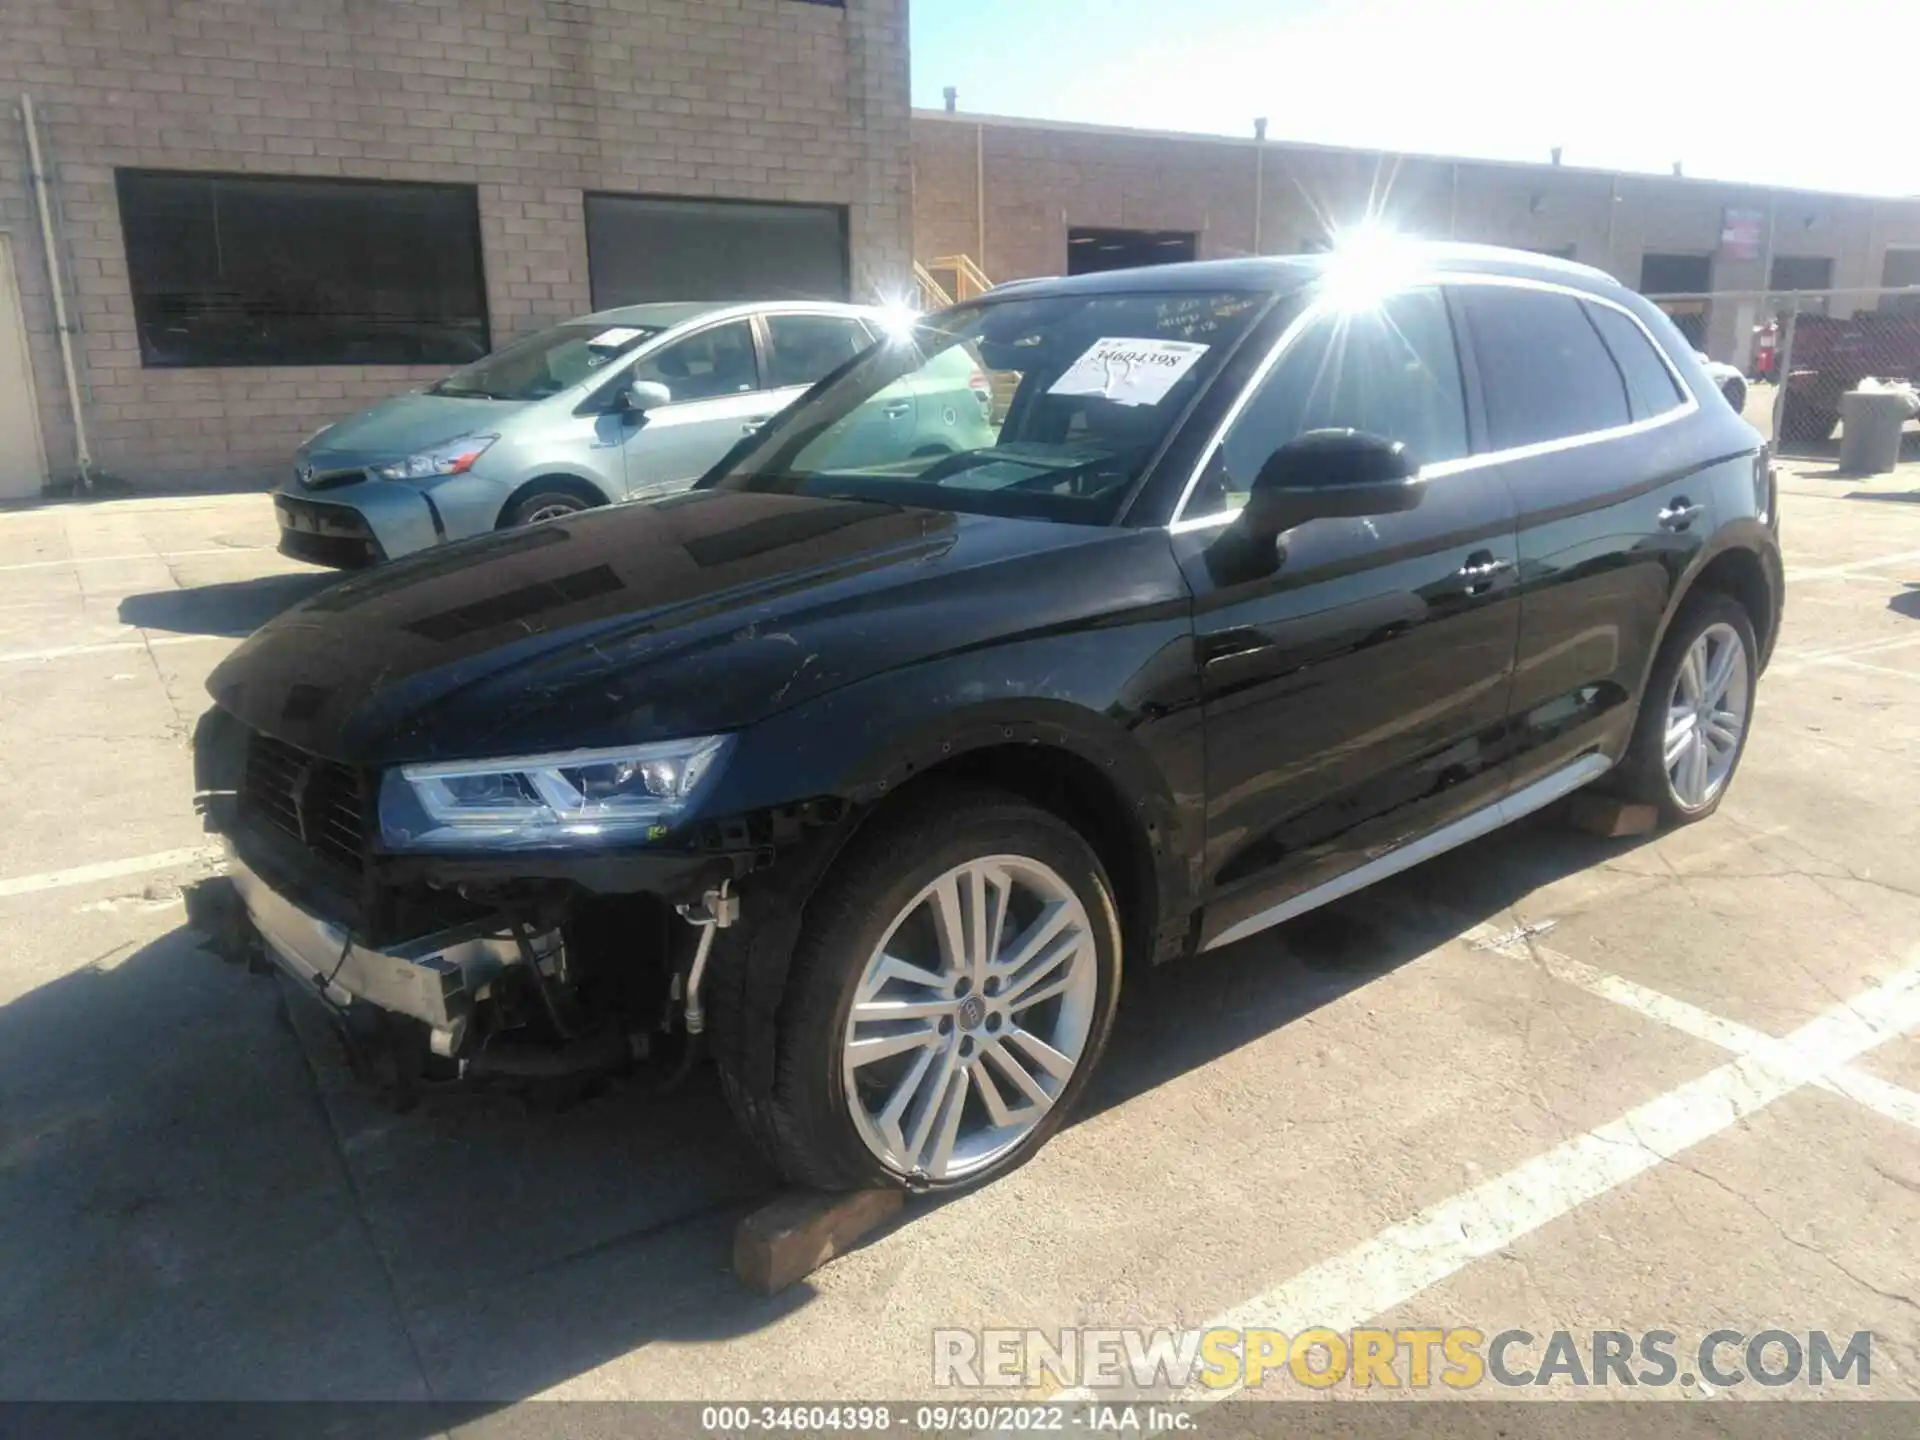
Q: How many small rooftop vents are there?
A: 4